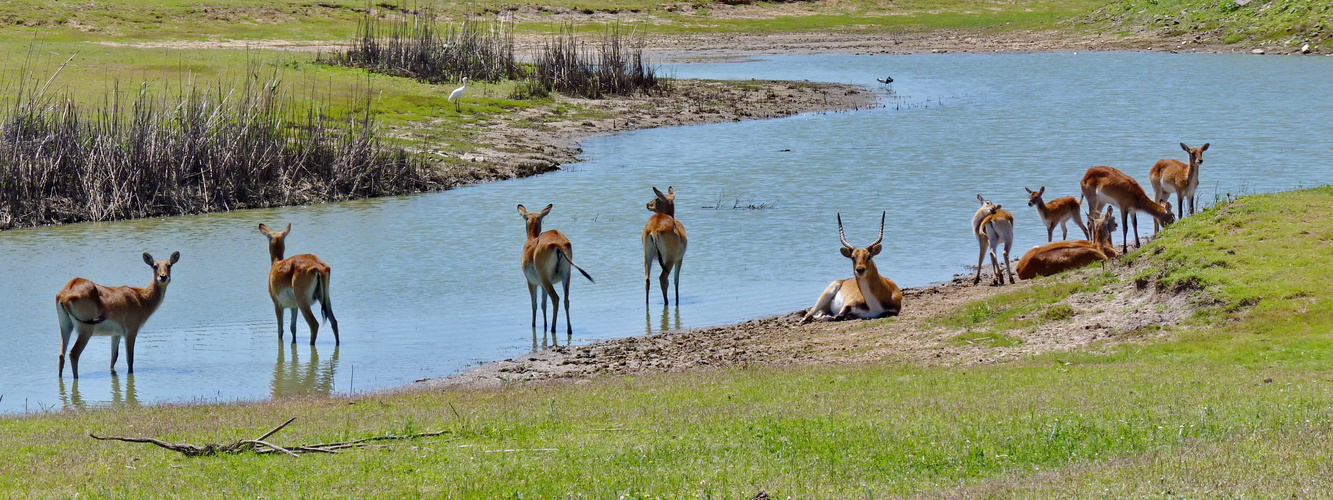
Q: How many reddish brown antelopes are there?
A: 11